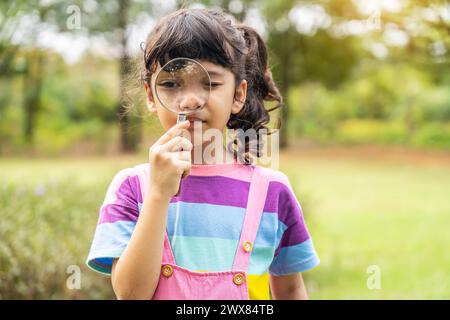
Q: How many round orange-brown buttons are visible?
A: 3